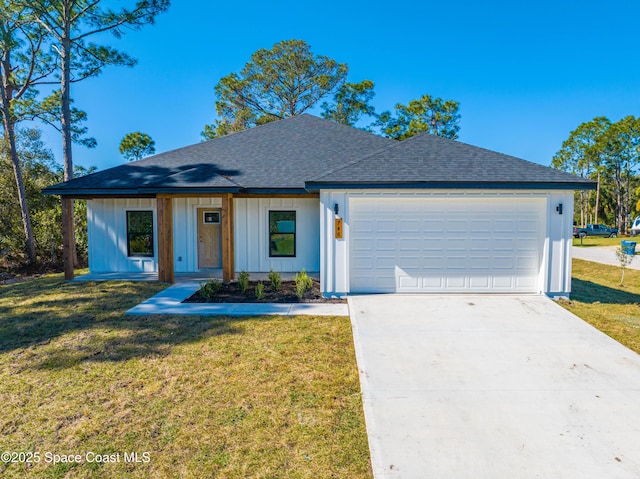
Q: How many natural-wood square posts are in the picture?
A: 3